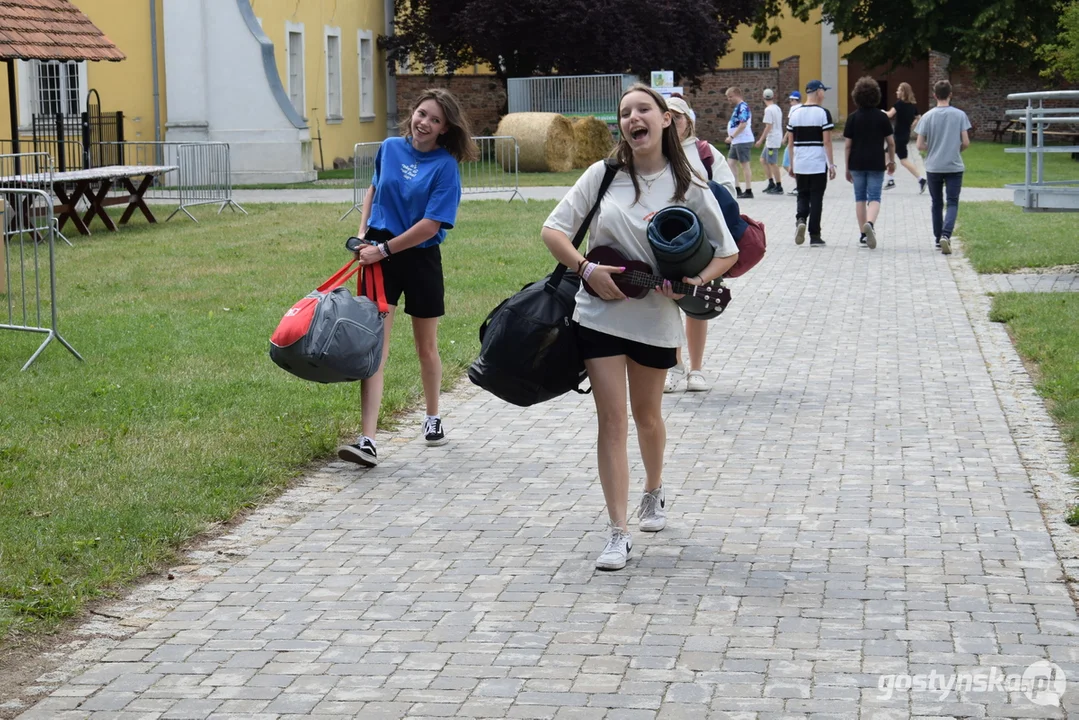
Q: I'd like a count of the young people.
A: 10